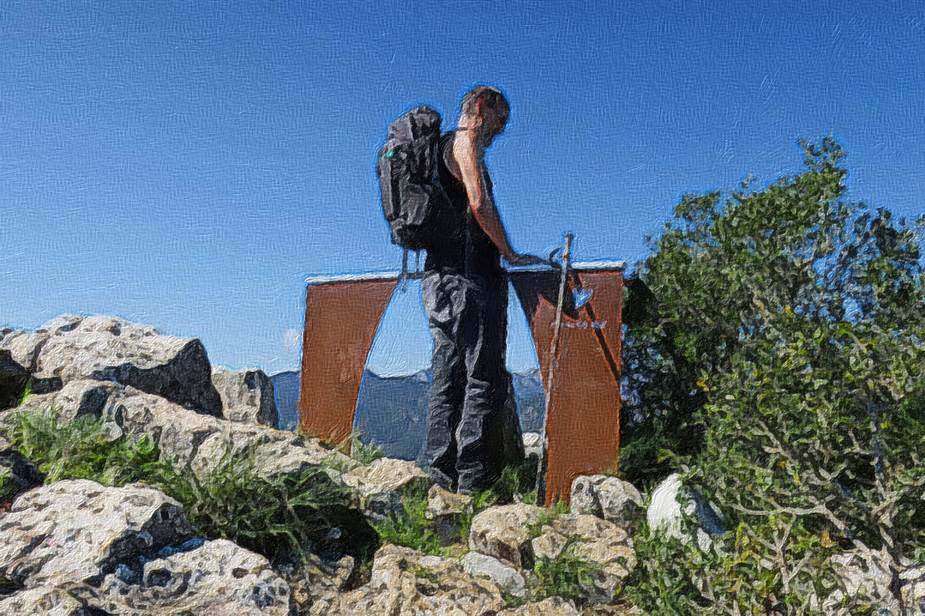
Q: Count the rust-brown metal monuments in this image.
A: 1